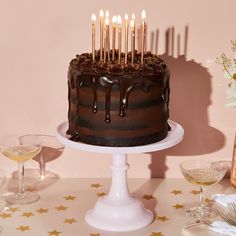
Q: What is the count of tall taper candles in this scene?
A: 10